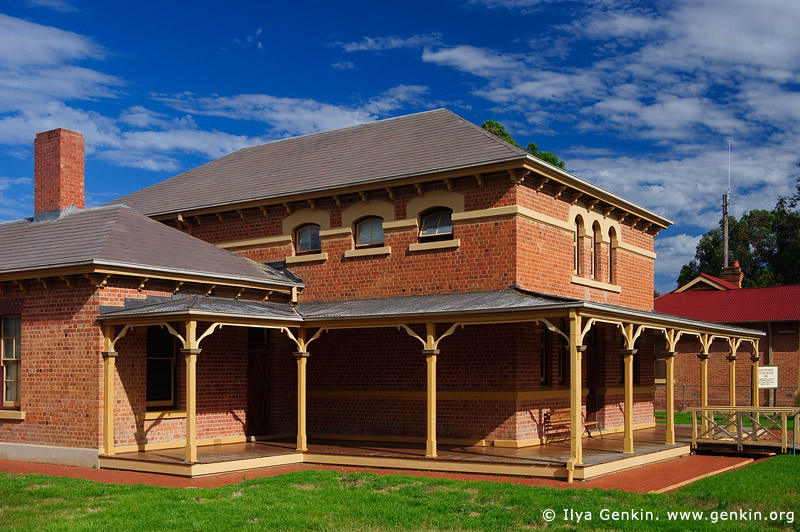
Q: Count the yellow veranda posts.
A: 10